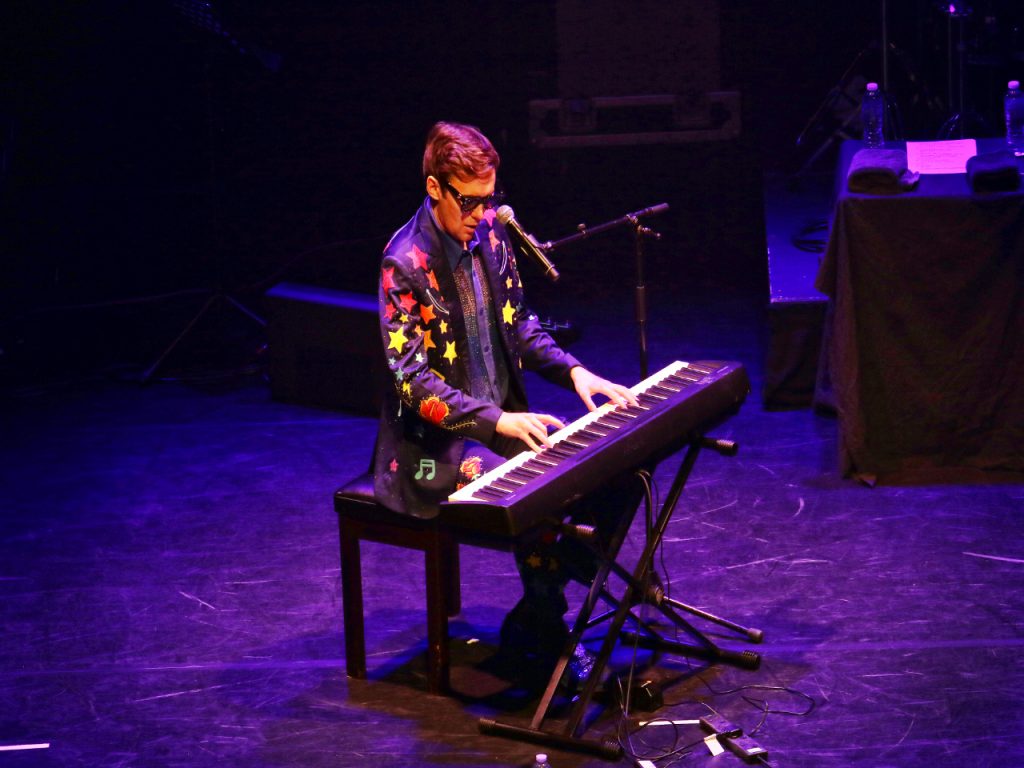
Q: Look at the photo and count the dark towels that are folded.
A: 2